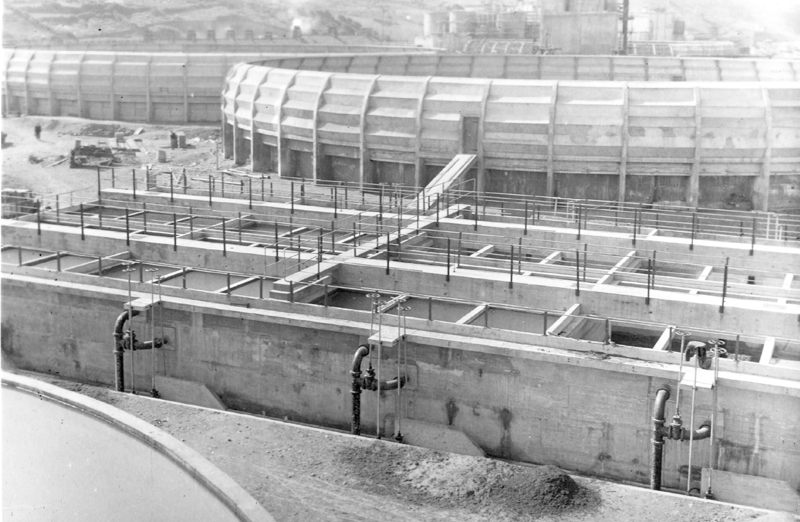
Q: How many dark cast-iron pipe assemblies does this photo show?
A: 3